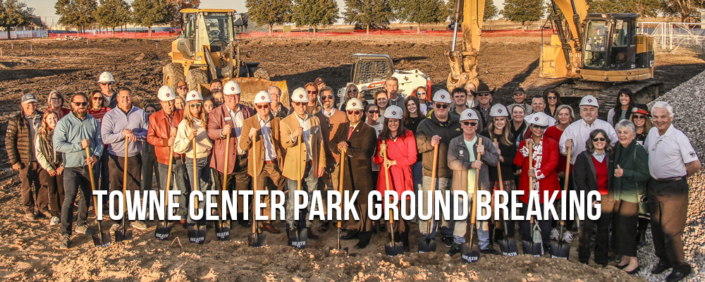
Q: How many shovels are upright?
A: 14